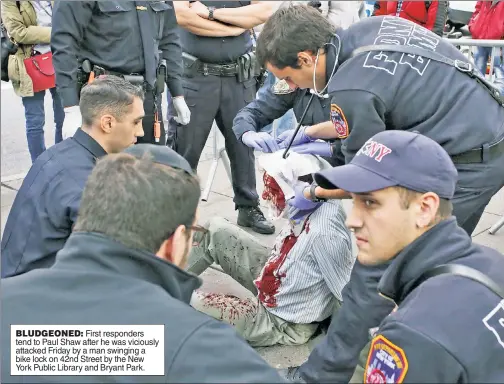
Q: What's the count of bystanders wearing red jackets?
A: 2